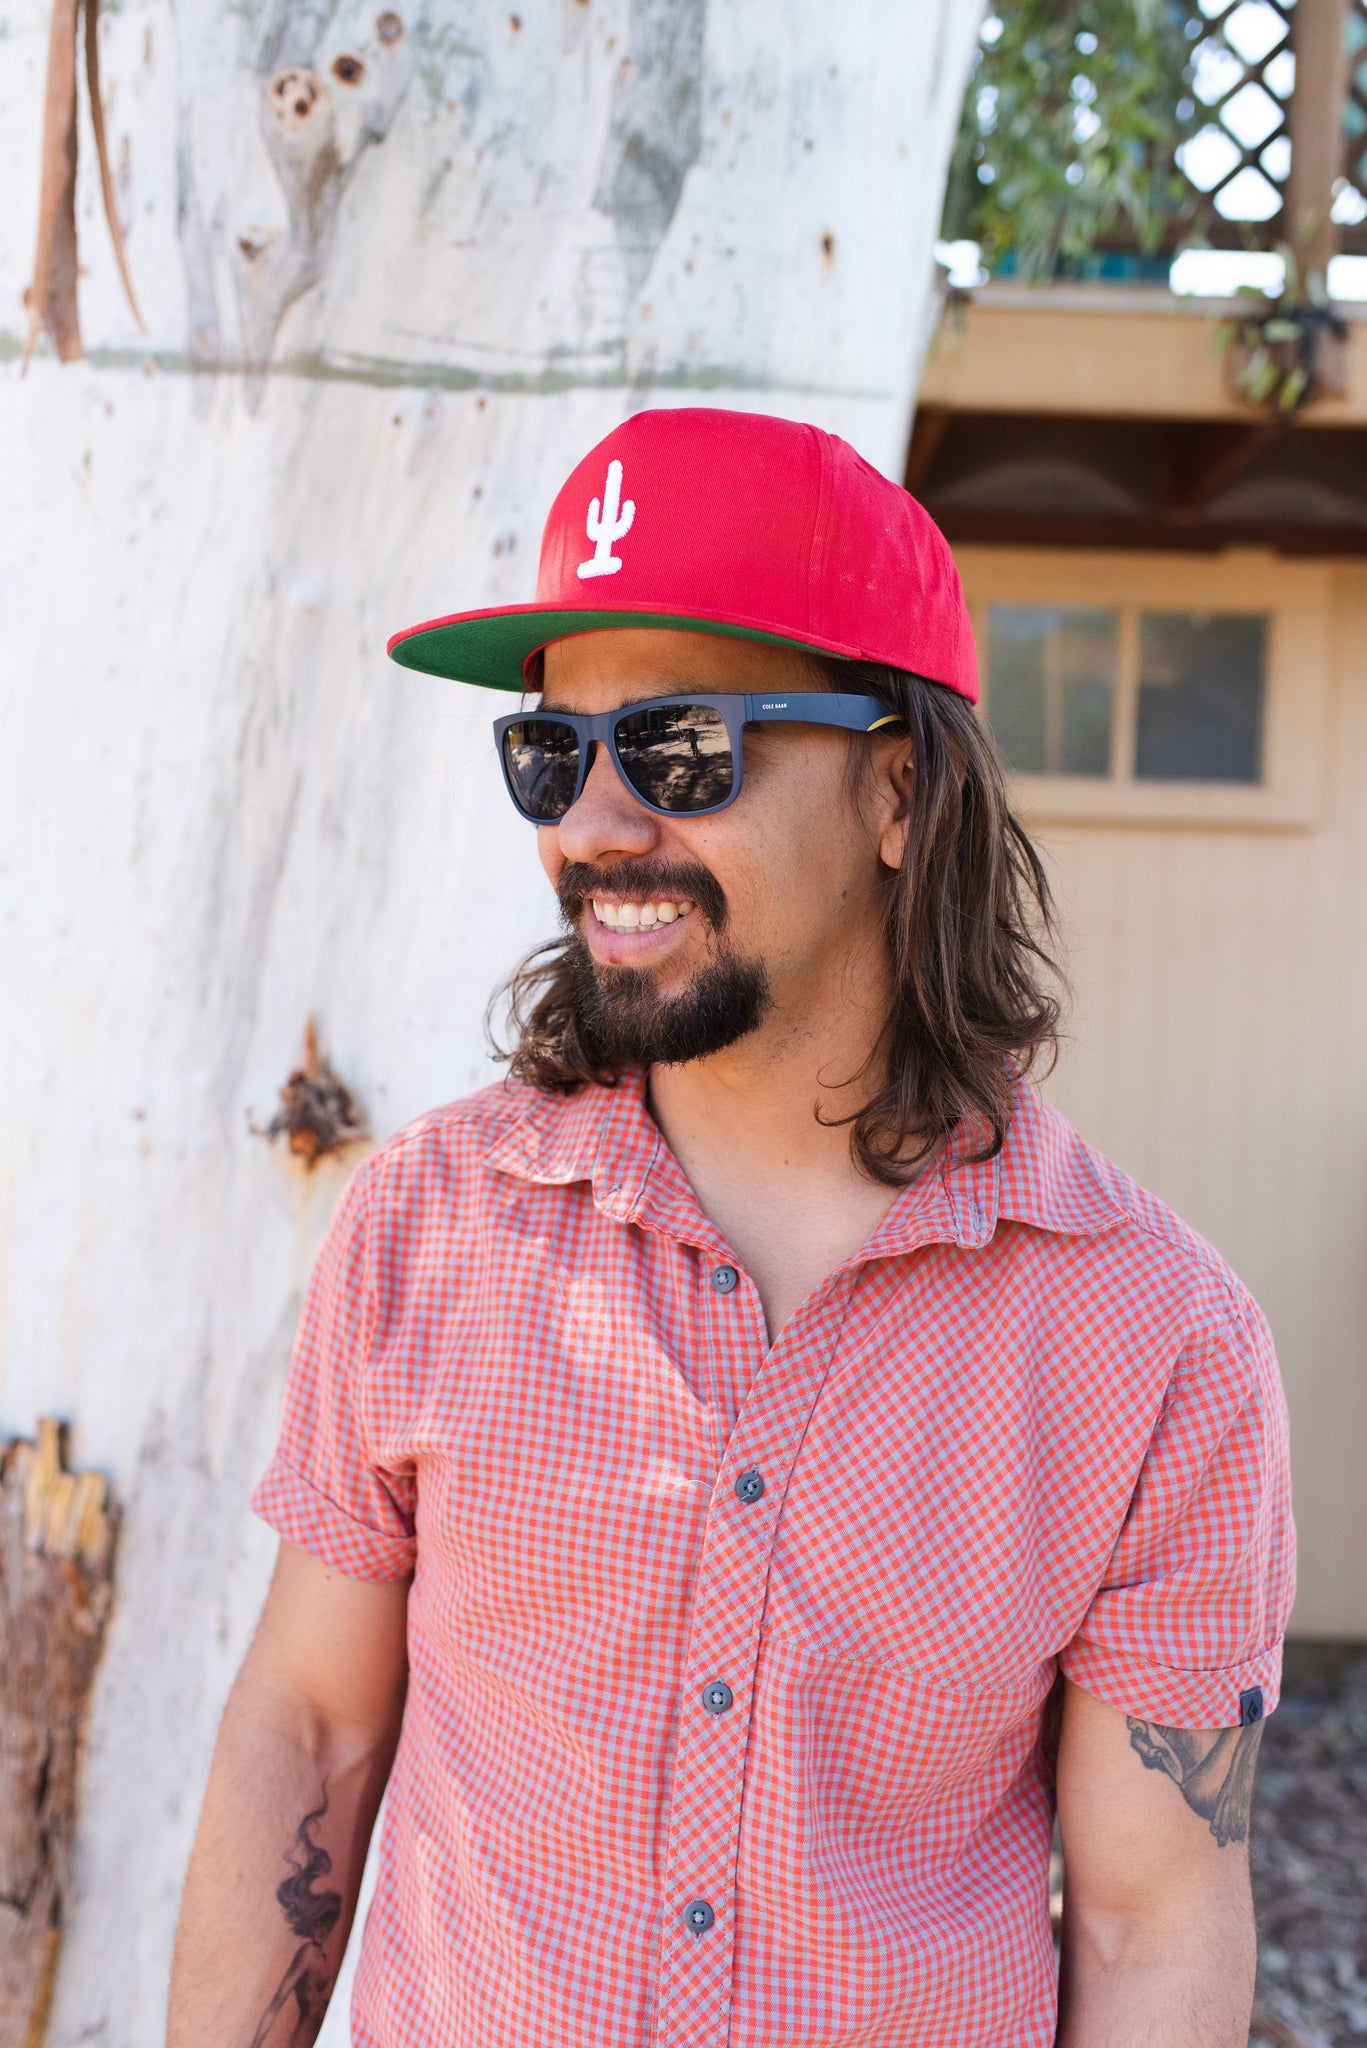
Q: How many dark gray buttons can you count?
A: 4